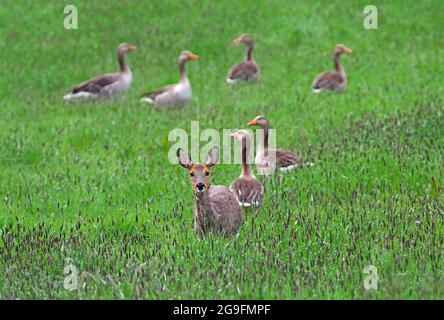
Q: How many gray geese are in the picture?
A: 6